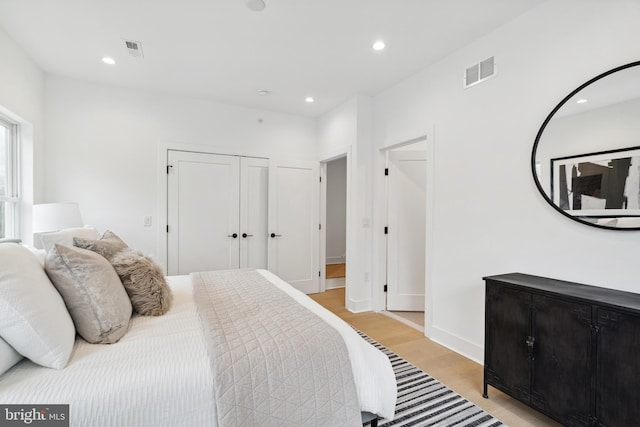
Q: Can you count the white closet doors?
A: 2